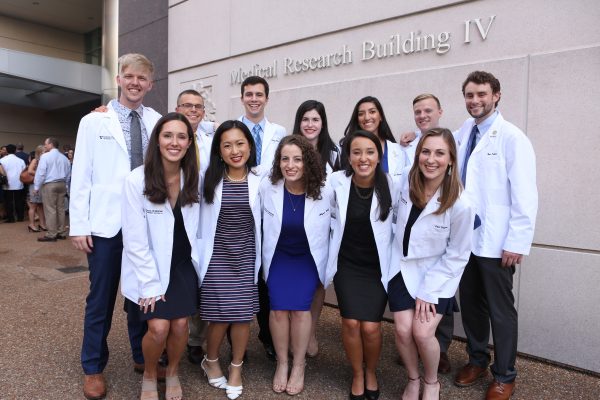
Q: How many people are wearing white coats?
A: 12